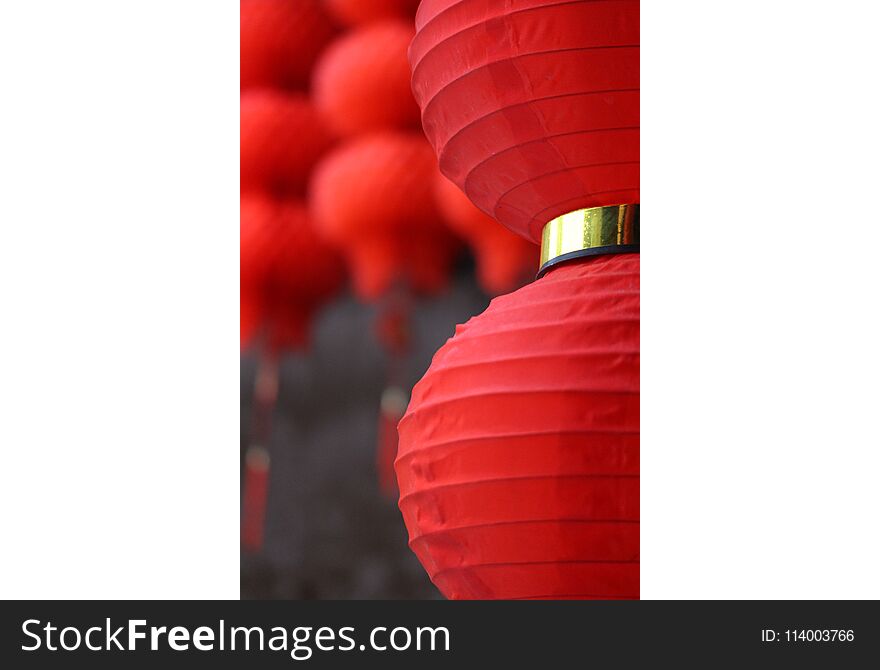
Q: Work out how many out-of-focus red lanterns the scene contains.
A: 7